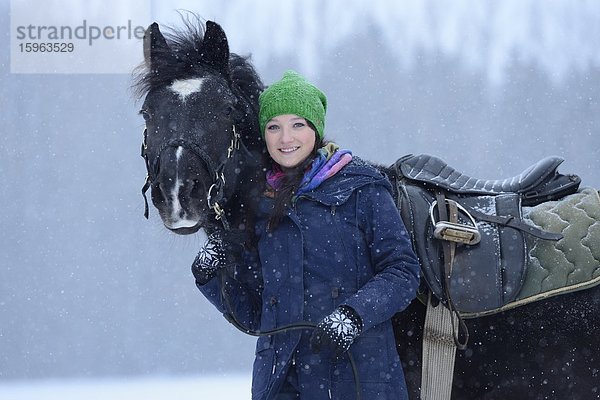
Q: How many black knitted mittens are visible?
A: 2